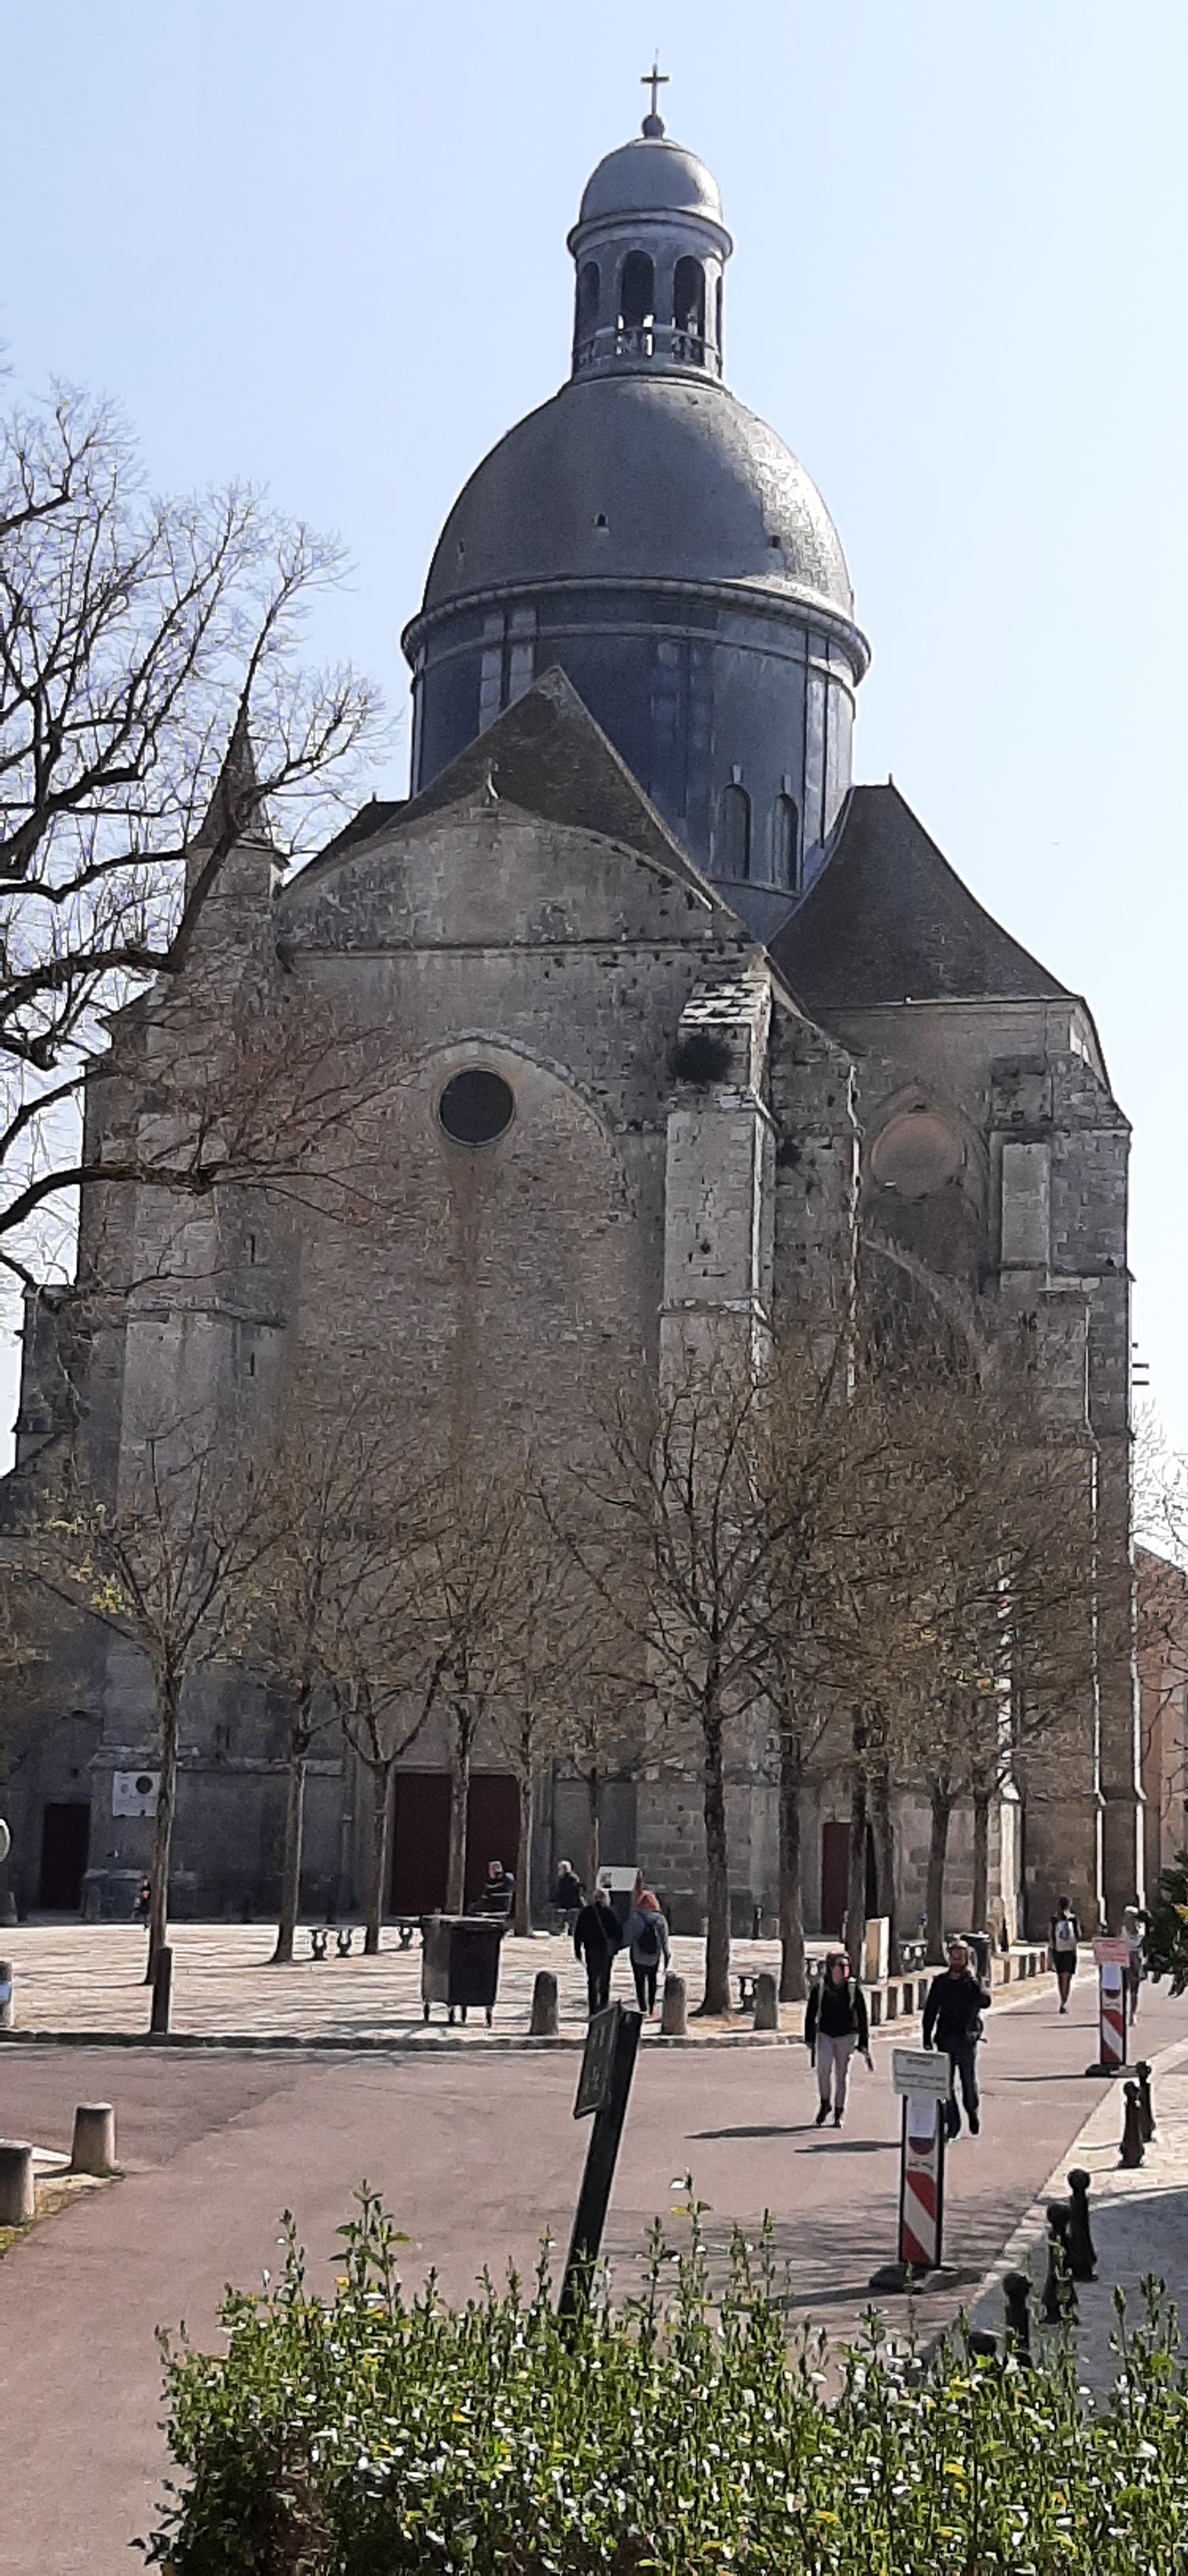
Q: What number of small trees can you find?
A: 12